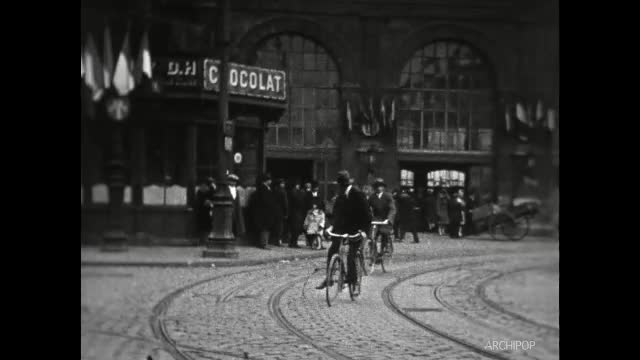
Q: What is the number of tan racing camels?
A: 0